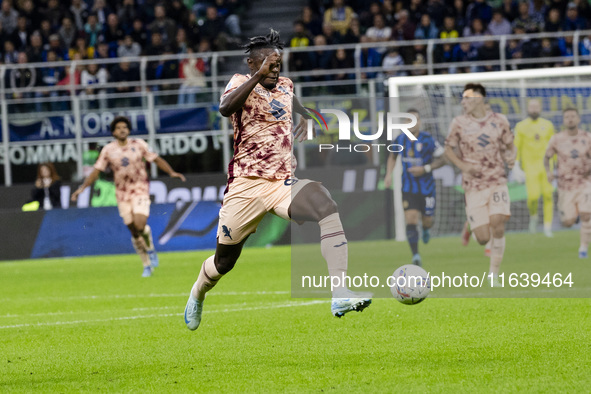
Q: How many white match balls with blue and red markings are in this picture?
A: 1